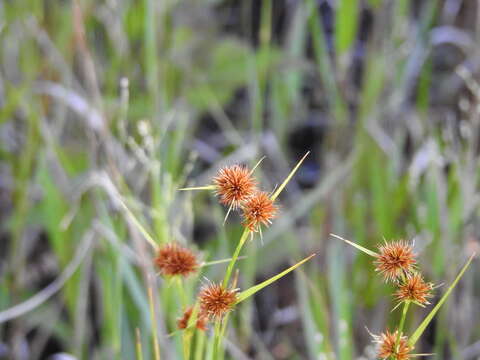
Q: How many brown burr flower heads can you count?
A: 8